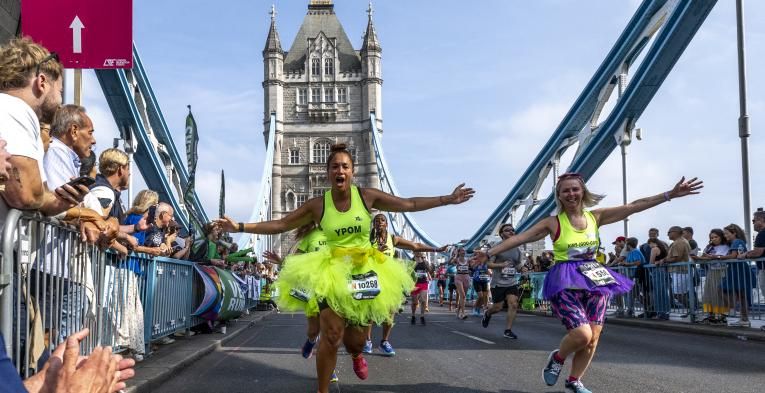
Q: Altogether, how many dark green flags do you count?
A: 2